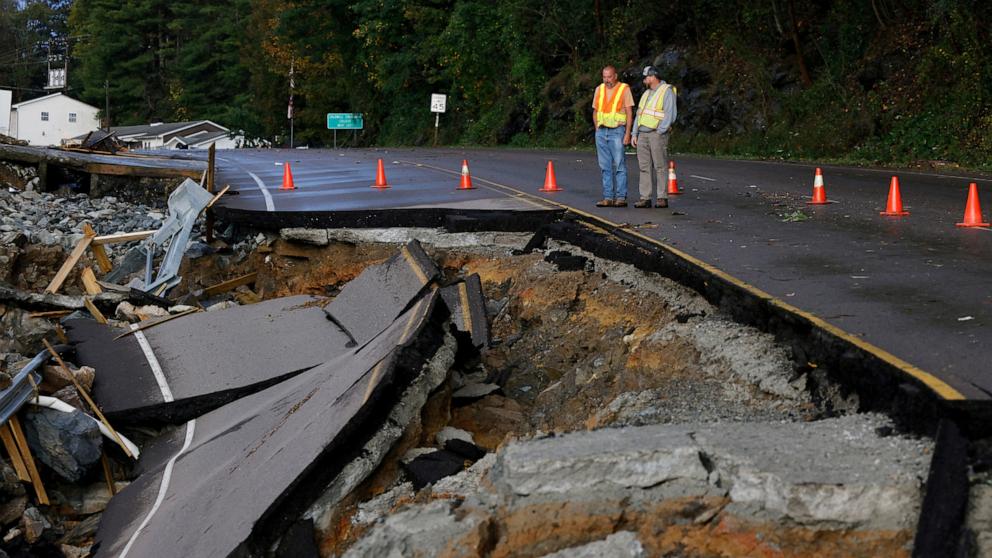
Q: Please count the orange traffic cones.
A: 8